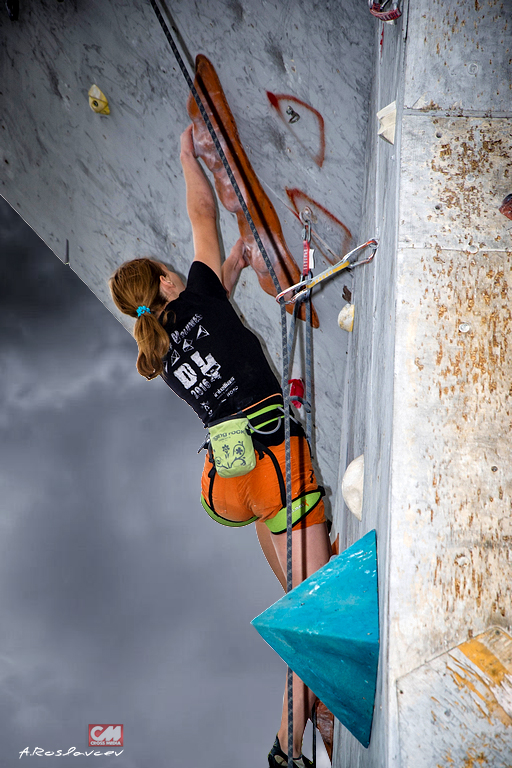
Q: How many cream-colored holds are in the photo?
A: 3